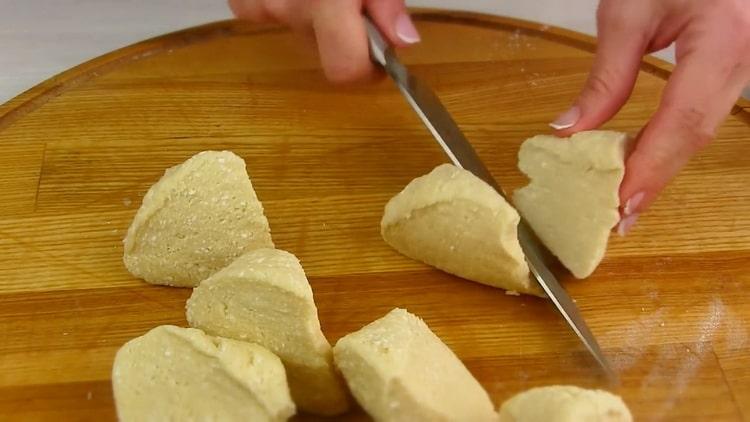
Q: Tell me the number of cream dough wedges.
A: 7